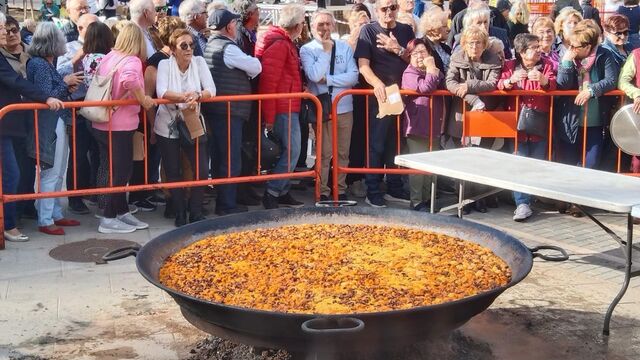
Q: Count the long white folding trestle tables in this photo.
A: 1